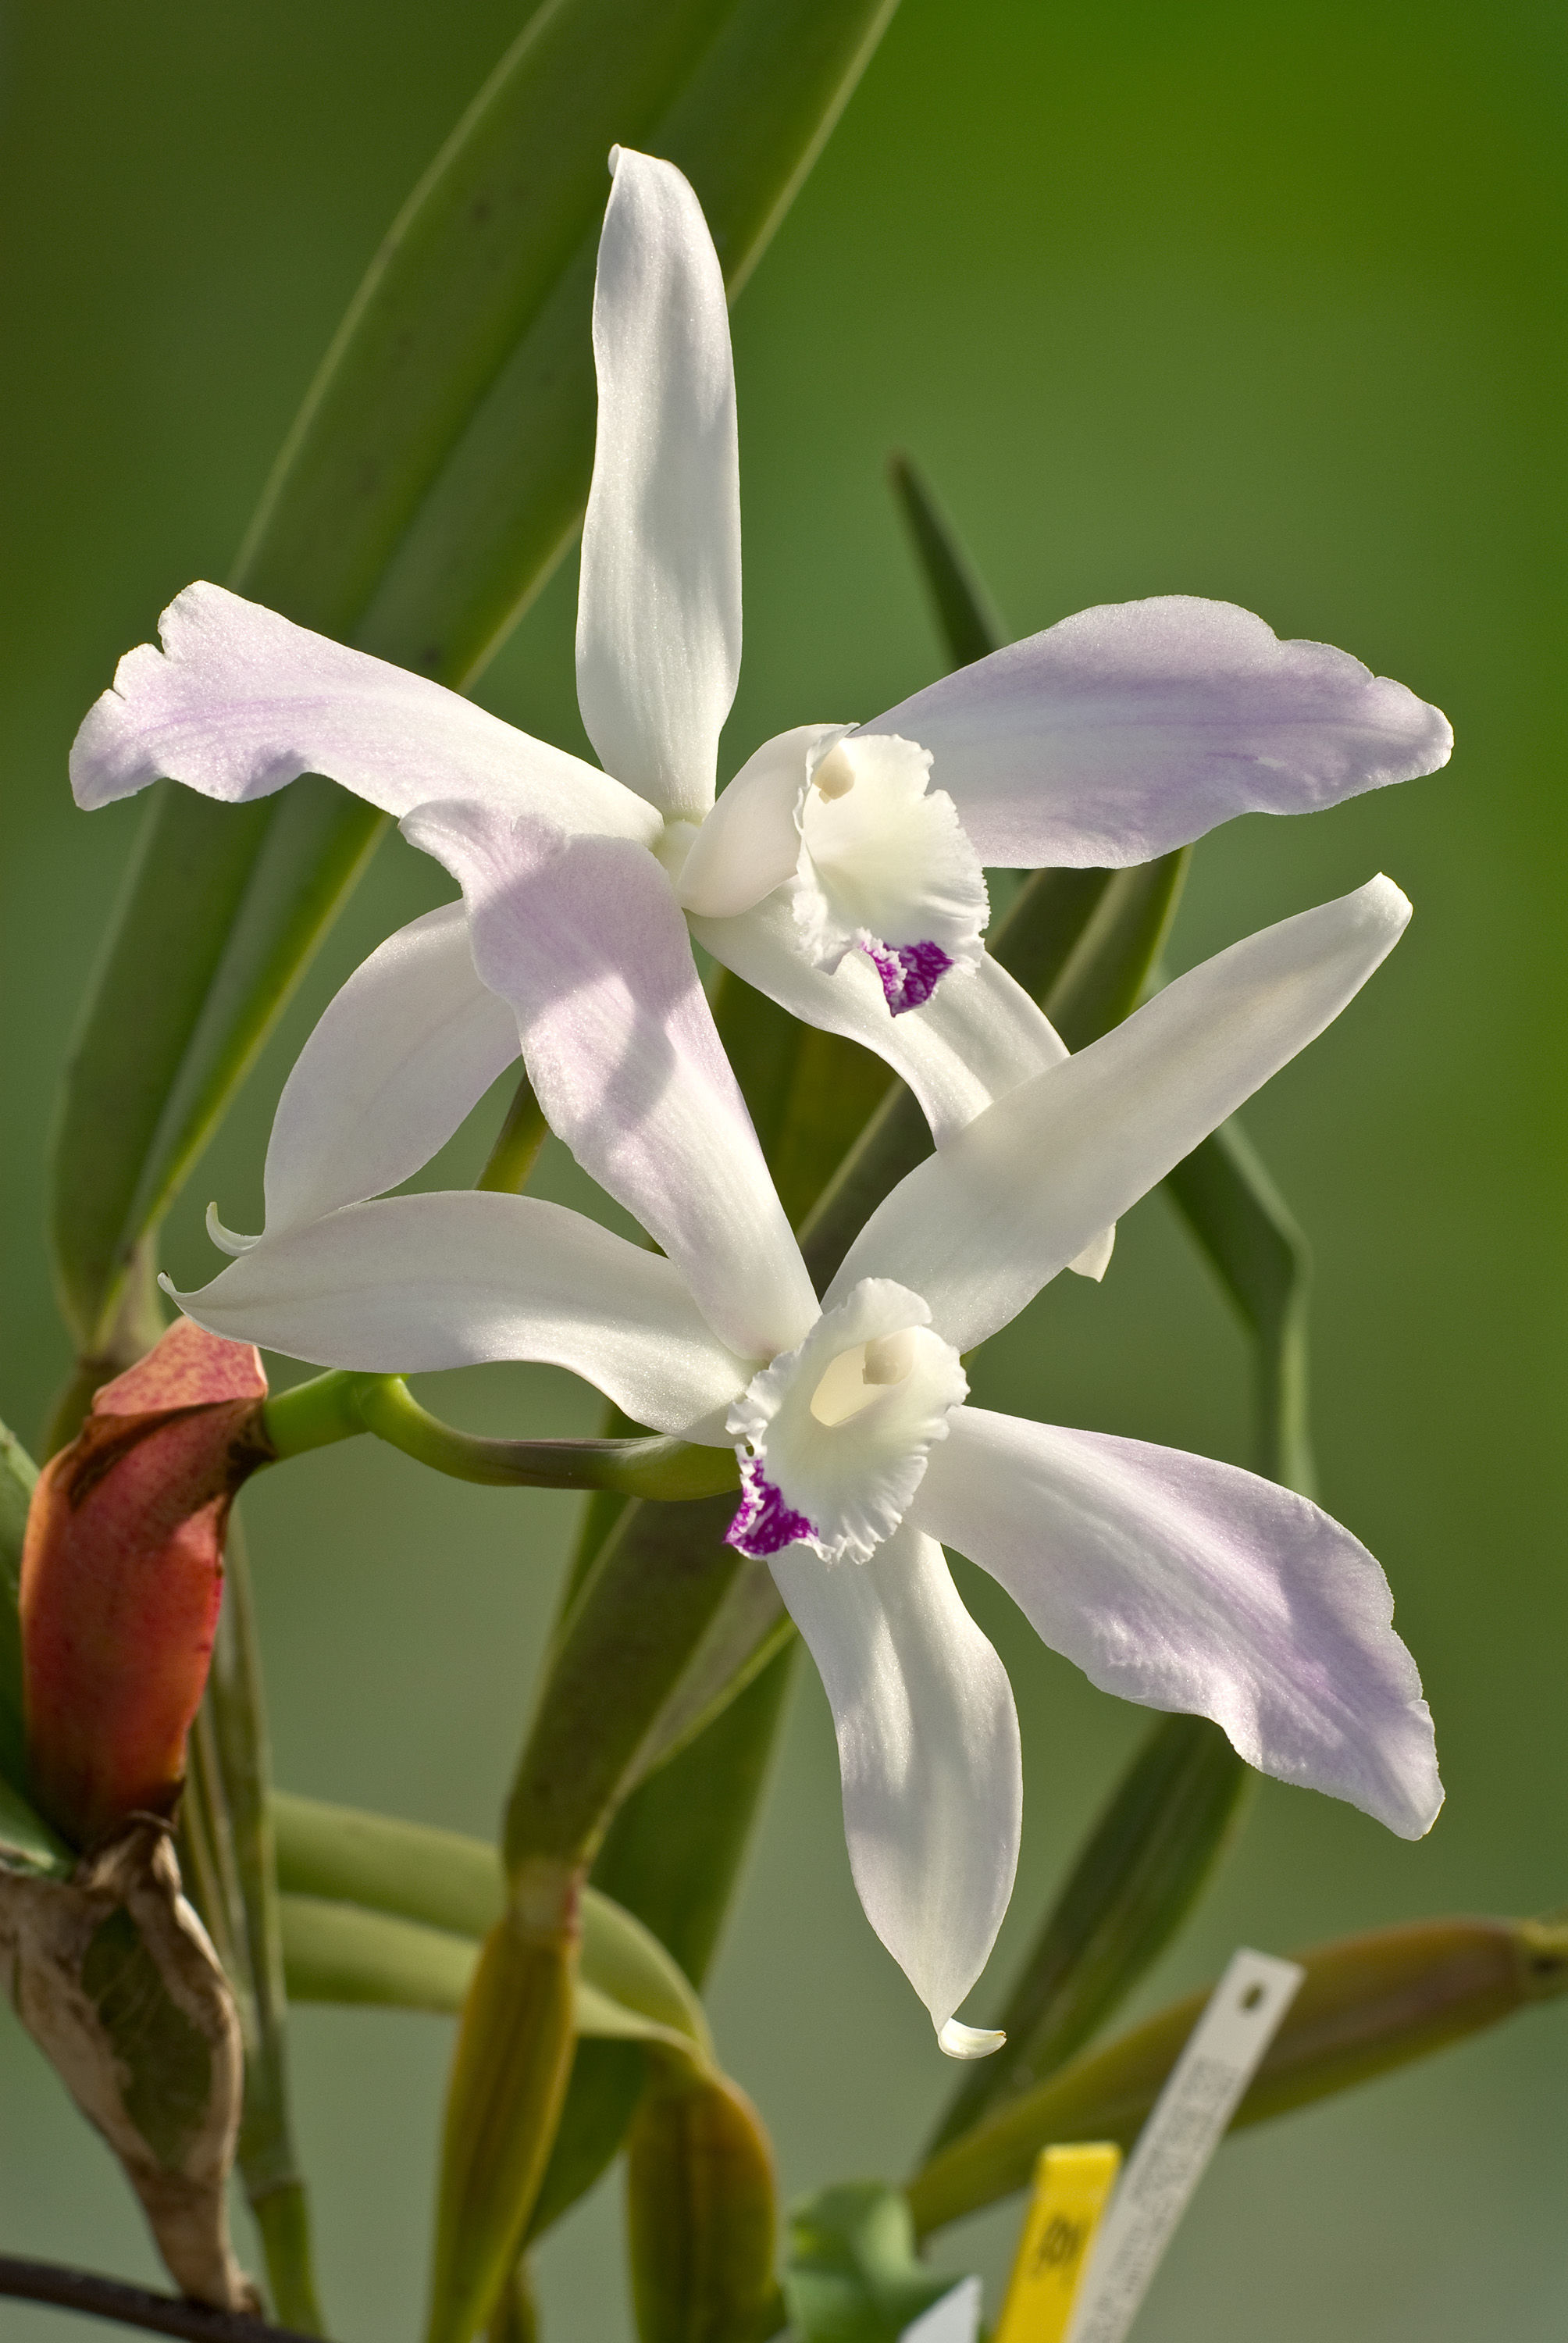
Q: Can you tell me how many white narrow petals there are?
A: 6